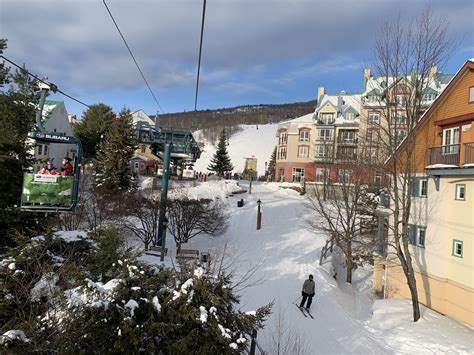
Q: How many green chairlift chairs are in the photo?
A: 1